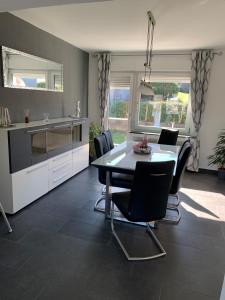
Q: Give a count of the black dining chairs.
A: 6